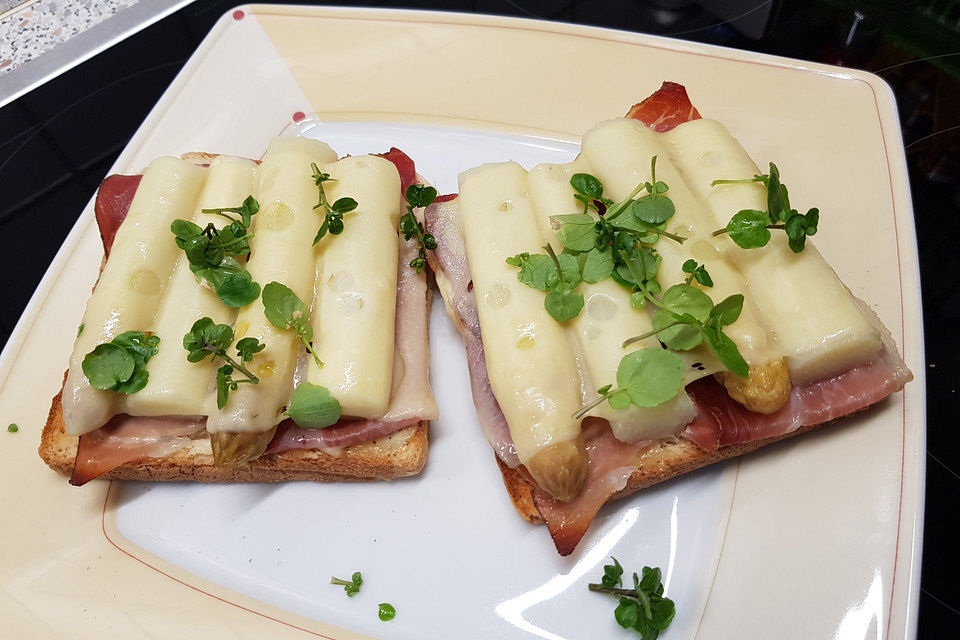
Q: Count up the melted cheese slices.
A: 2